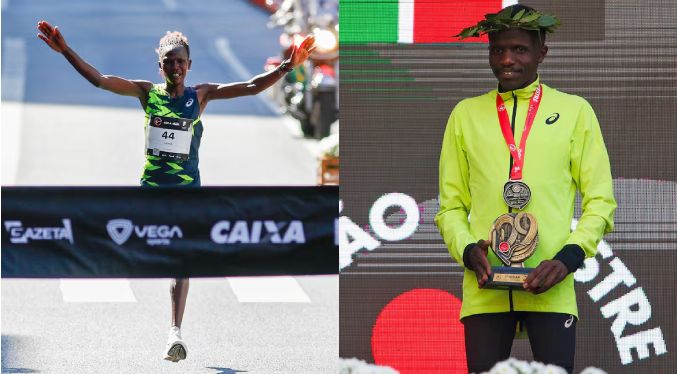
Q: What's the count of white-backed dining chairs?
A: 0